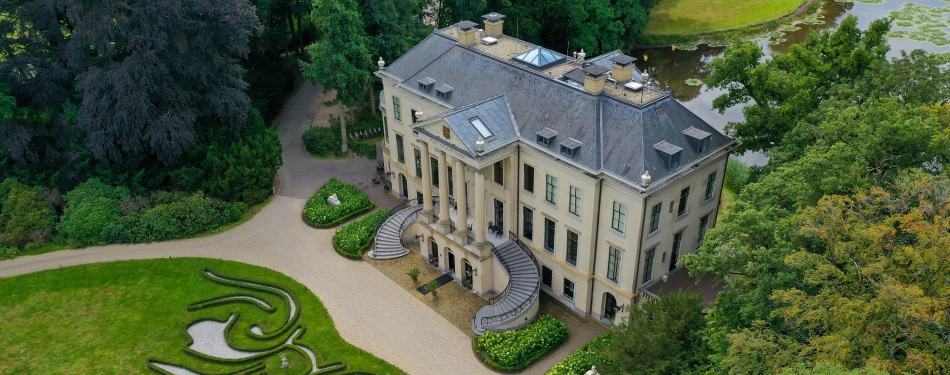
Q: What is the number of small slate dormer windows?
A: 6